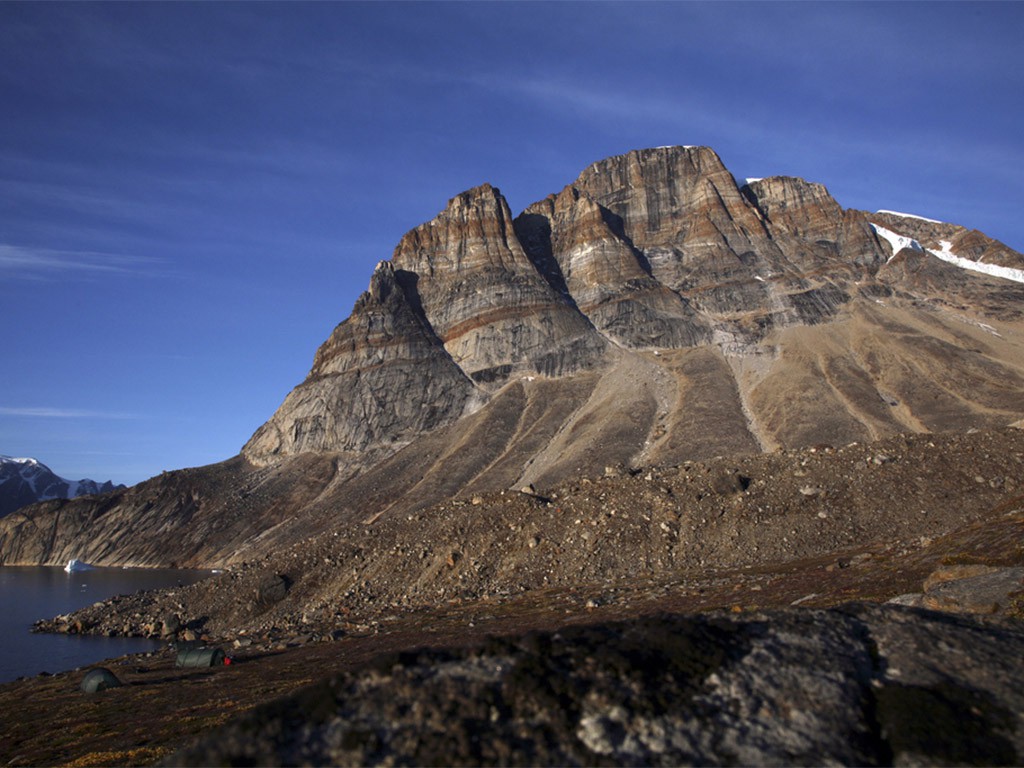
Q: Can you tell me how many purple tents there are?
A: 0